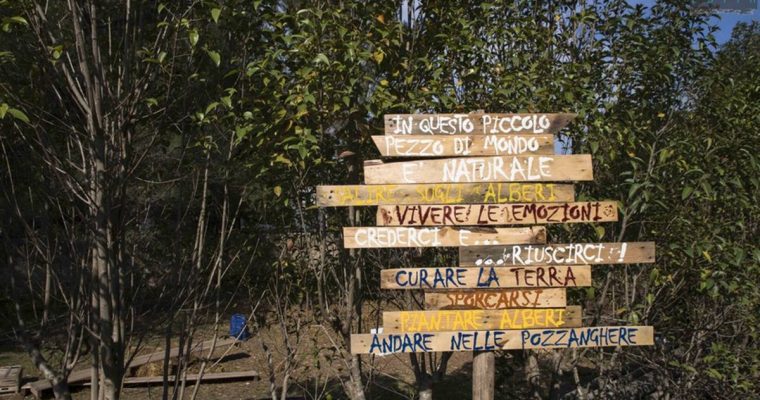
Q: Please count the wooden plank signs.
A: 11